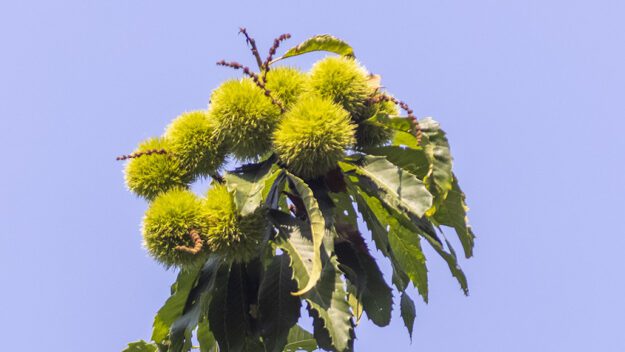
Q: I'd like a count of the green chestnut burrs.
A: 9